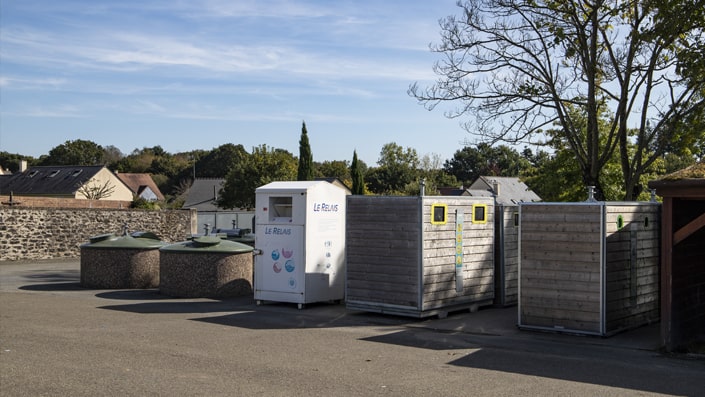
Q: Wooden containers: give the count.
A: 3